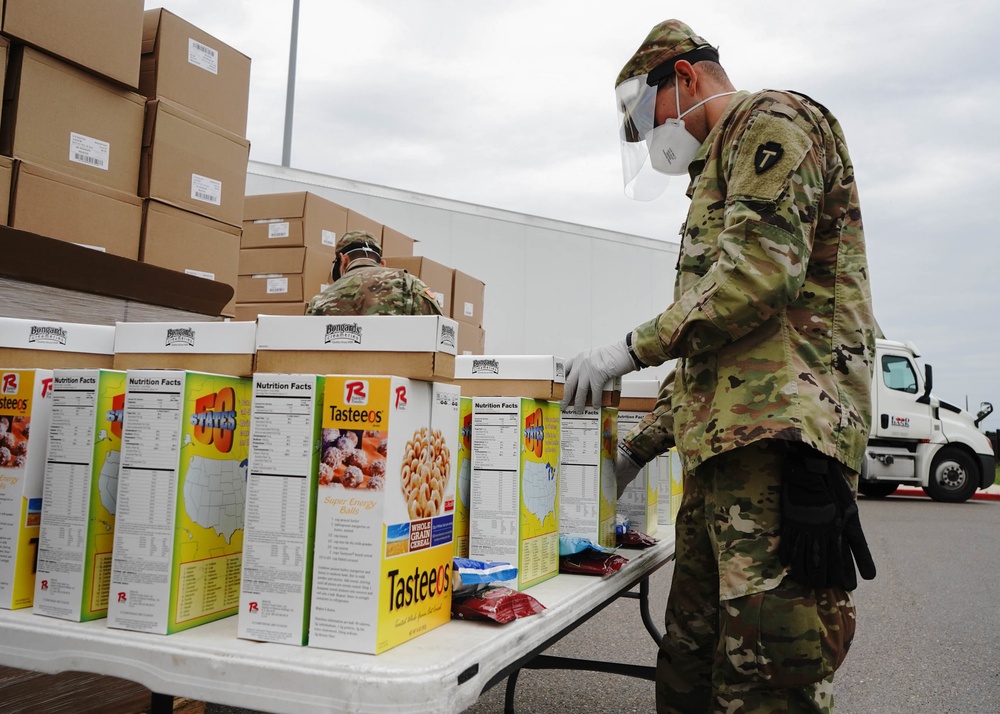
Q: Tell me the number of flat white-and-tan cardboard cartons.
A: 6